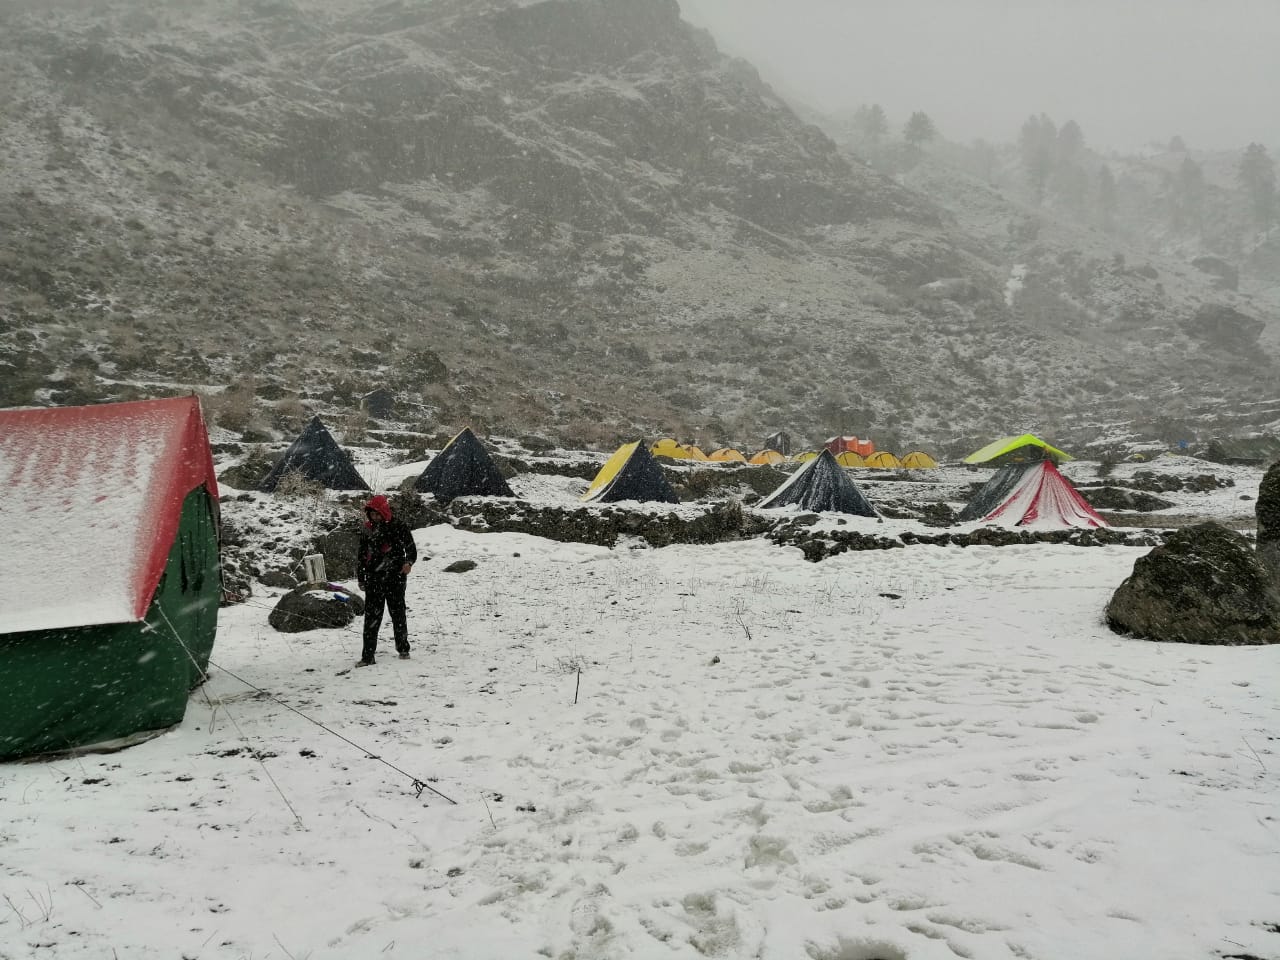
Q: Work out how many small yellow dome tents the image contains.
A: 8